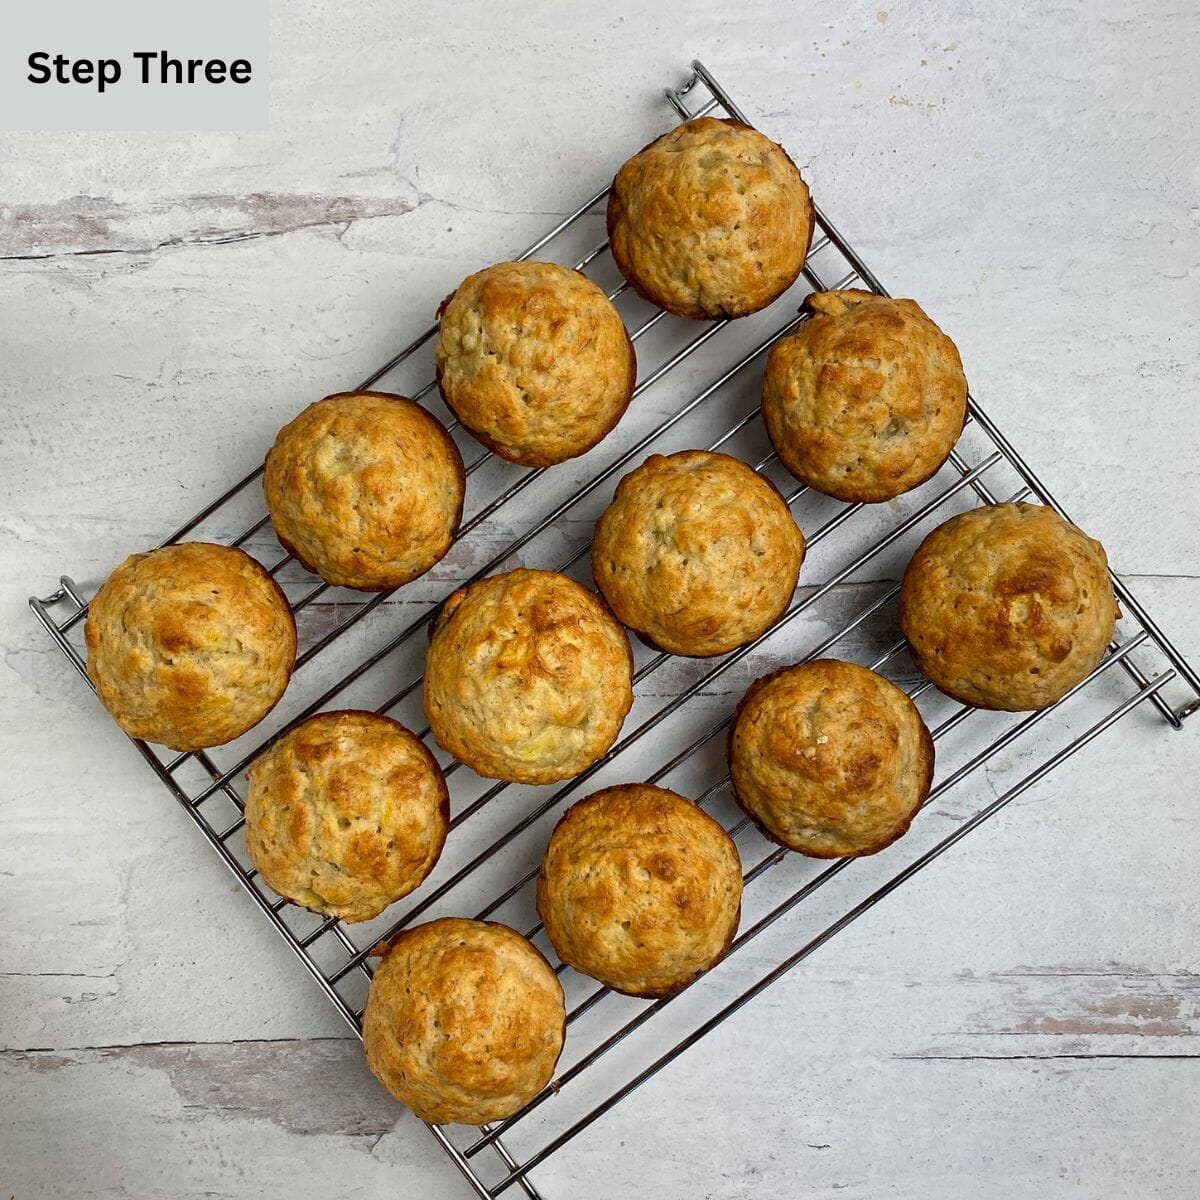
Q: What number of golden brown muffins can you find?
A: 12